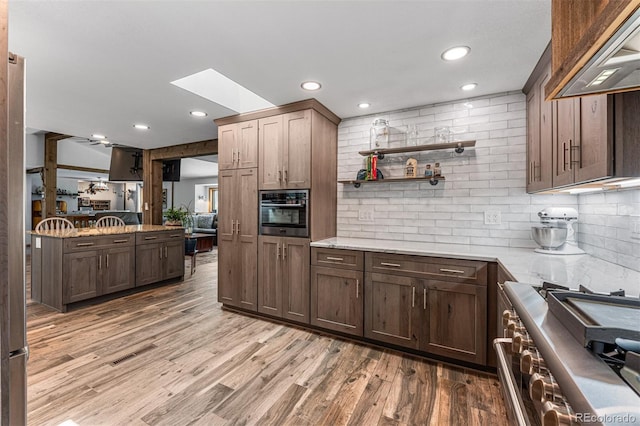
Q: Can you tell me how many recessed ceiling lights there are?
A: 7